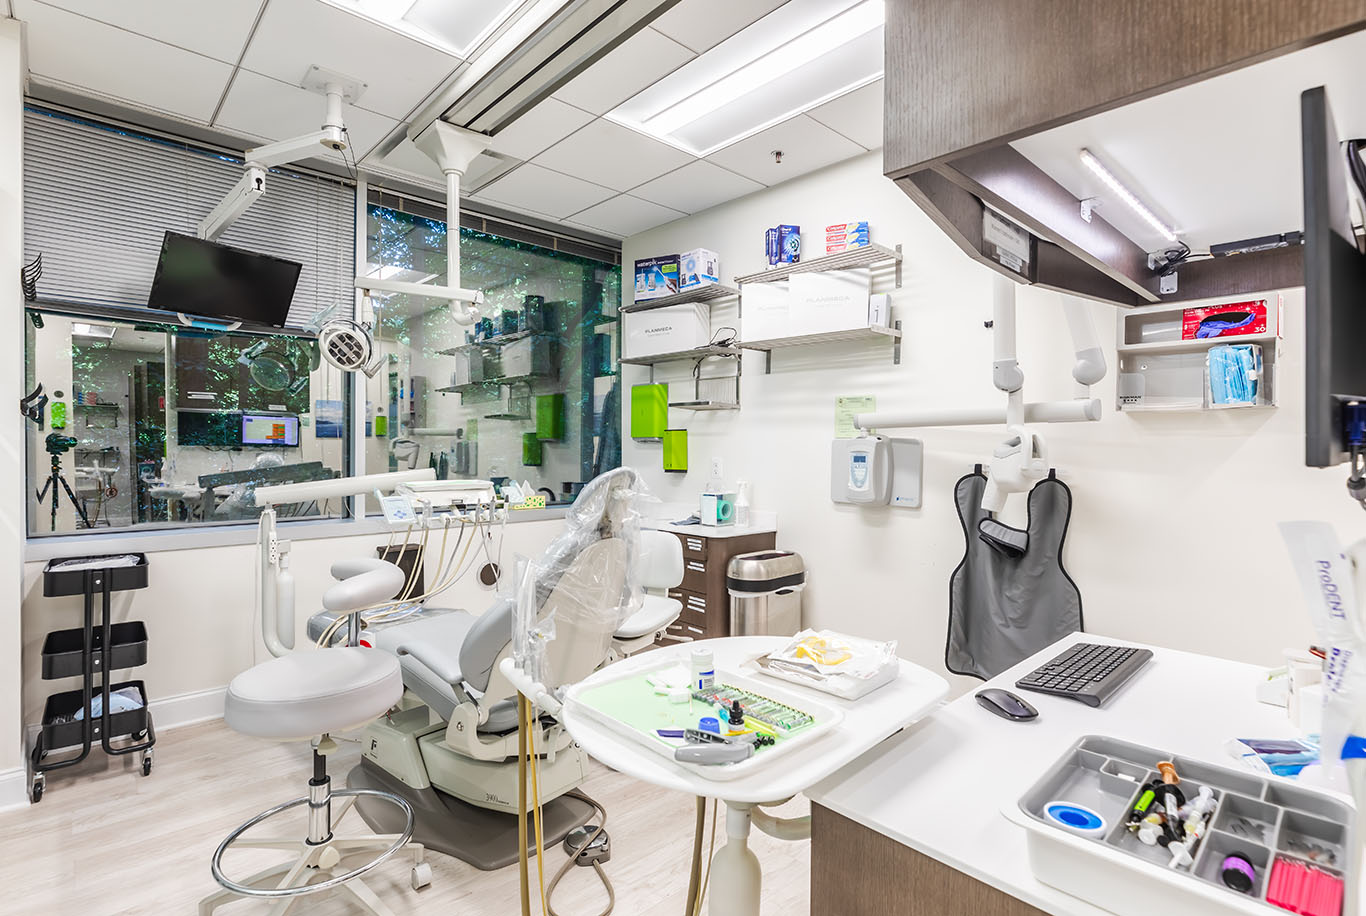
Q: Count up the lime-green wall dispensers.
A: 2